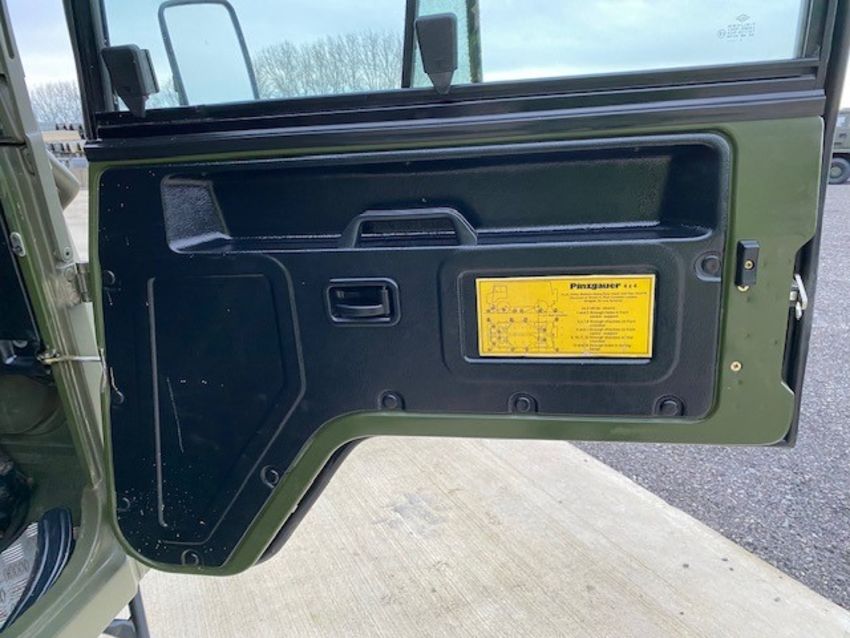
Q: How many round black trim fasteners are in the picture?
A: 9